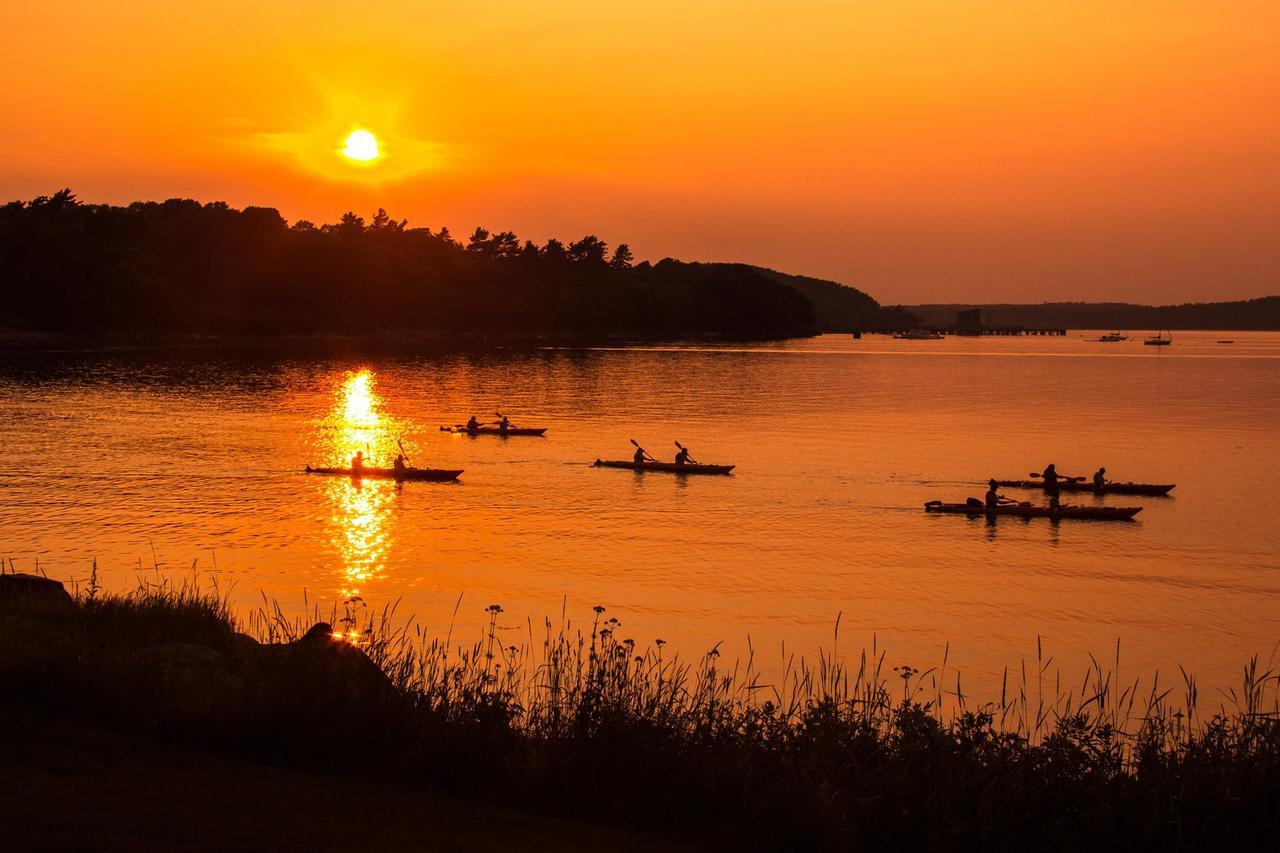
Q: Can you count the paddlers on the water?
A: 10